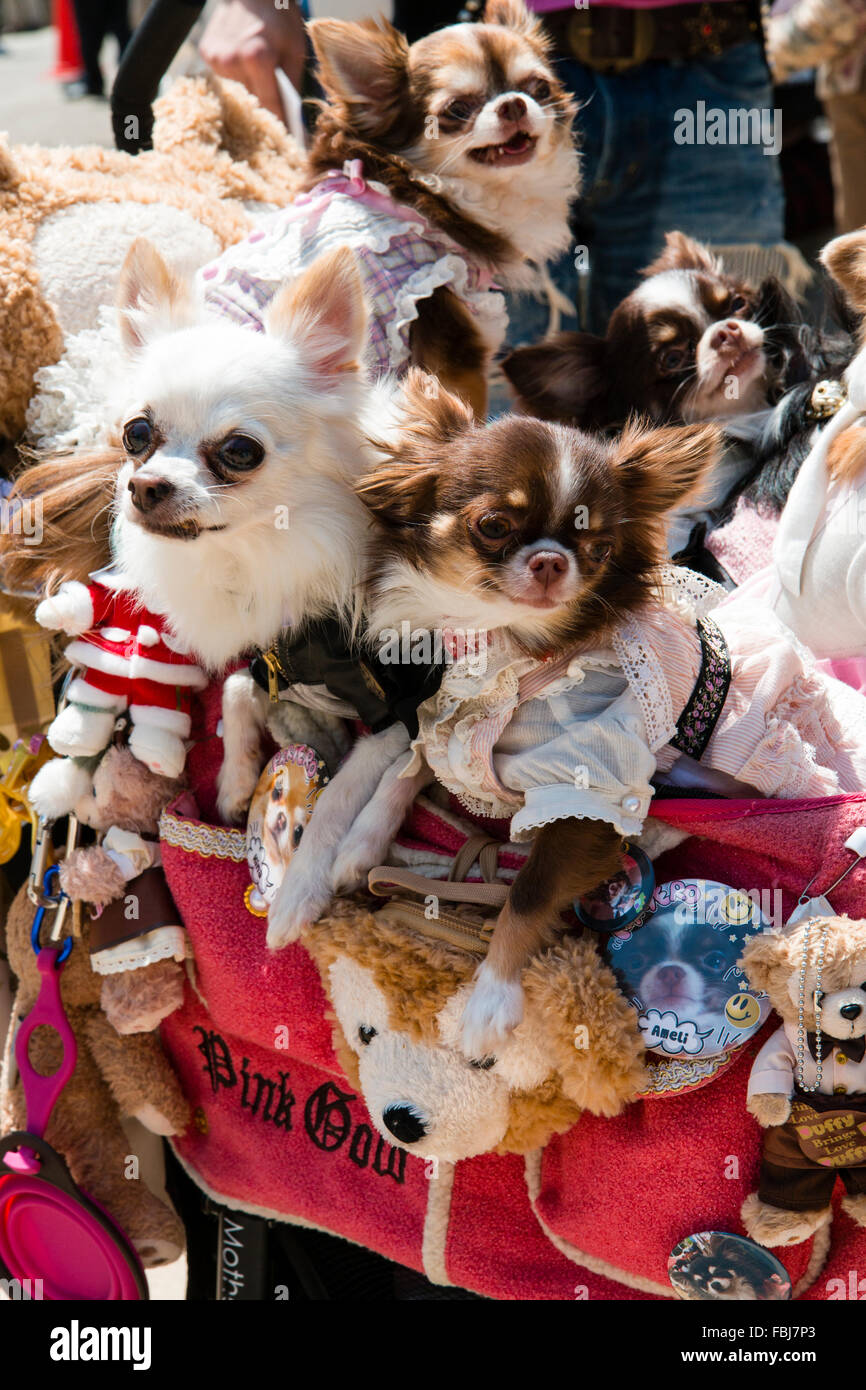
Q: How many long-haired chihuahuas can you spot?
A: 4